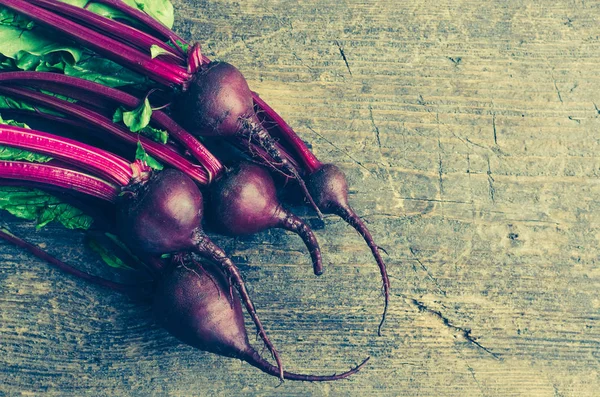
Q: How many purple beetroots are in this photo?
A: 5